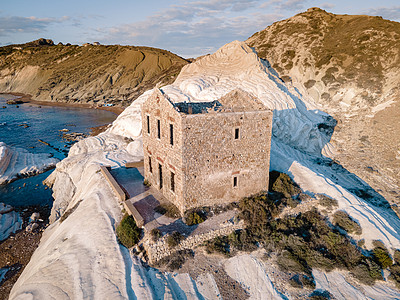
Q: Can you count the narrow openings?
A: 8